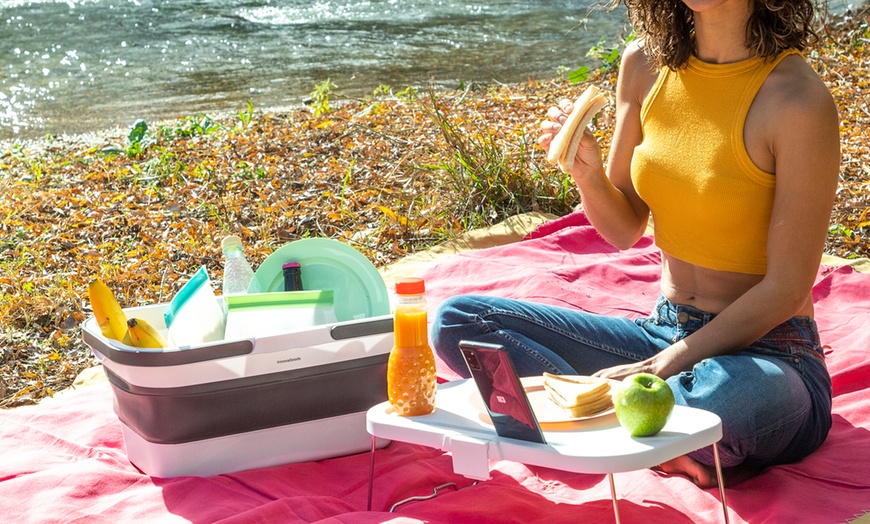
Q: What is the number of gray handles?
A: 2